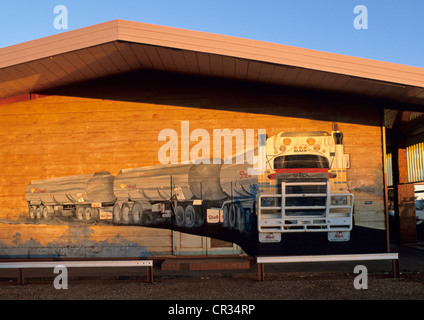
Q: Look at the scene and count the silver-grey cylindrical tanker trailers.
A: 3